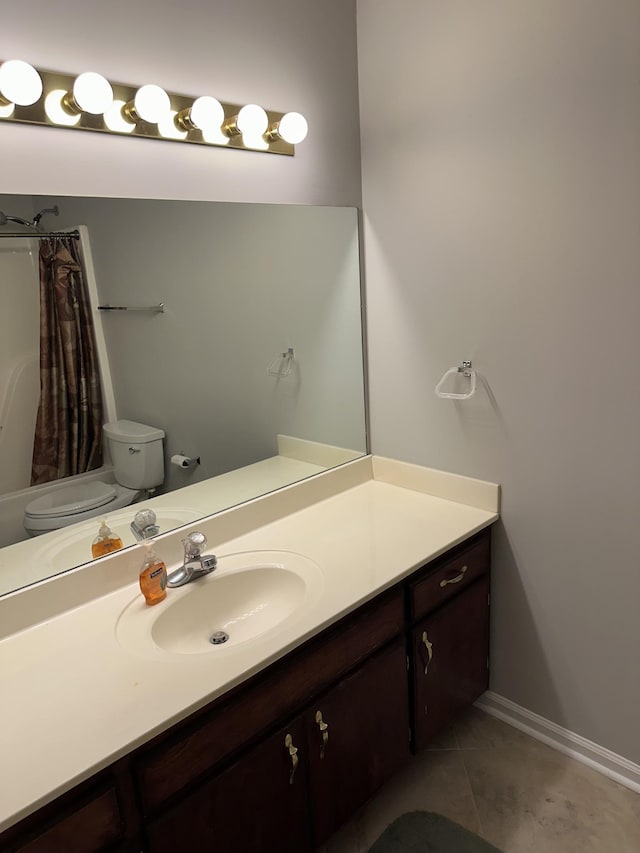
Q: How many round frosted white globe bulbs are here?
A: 6